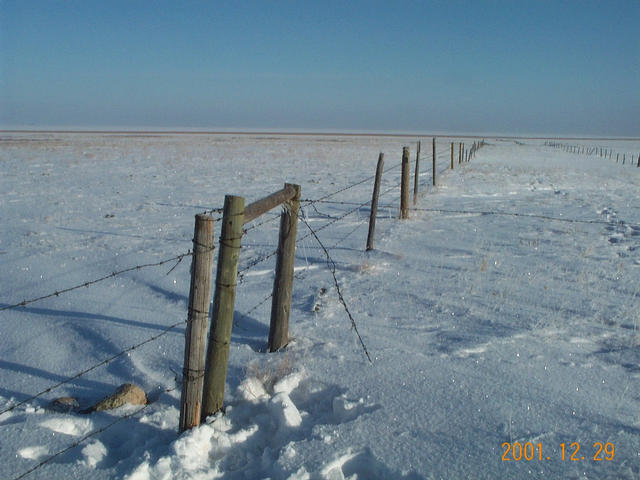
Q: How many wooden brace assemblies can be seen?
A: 1